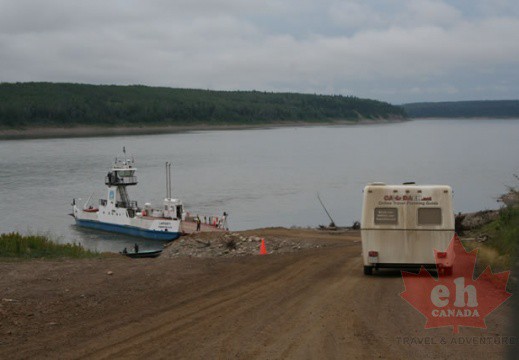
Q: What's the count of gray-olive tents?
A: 0